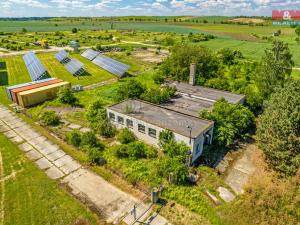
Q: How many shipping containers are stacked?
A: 3